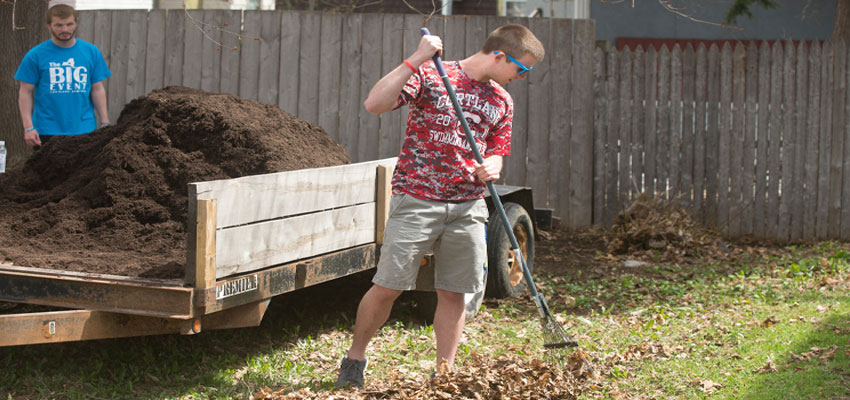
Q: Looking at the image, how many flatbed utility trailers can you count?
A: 1